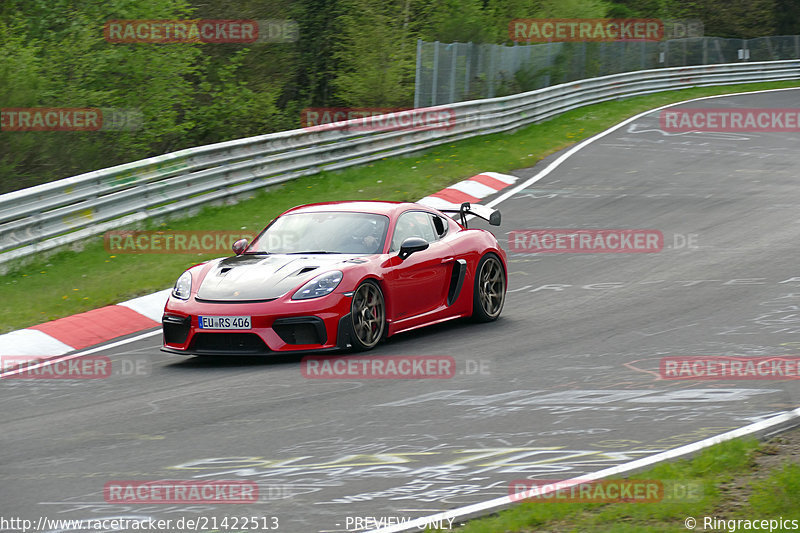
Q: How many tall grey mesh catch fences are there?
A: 1